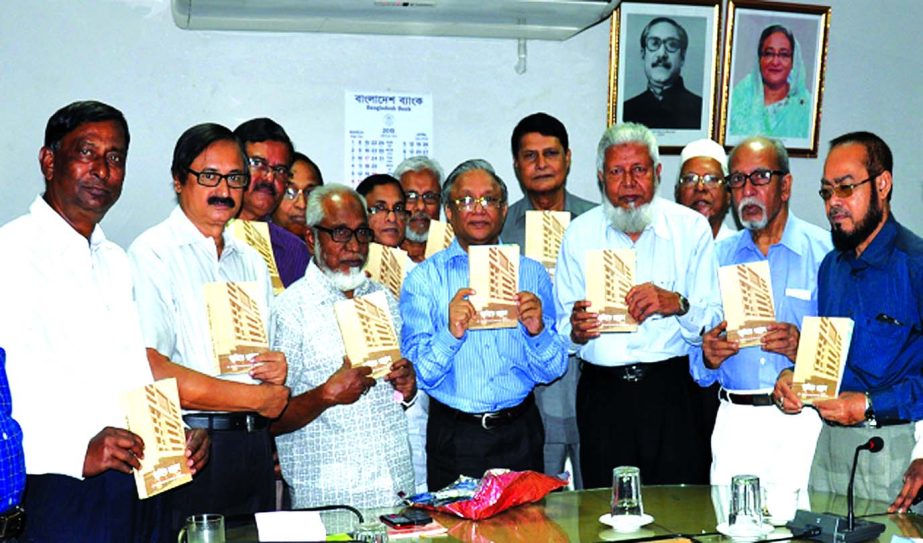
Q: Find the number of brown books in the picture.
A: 11